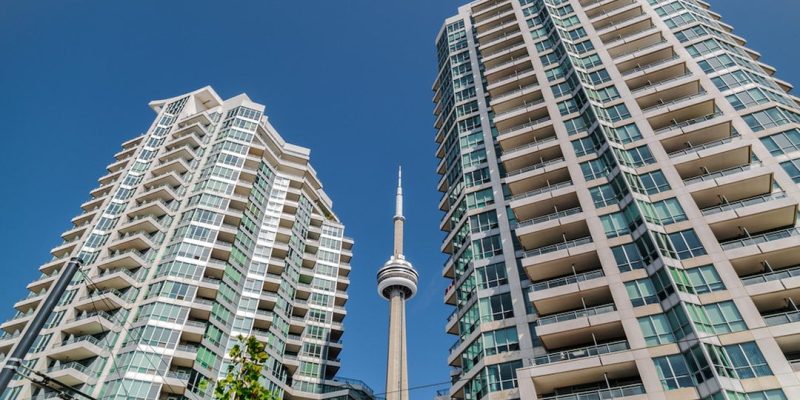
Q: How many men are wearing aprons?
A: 0